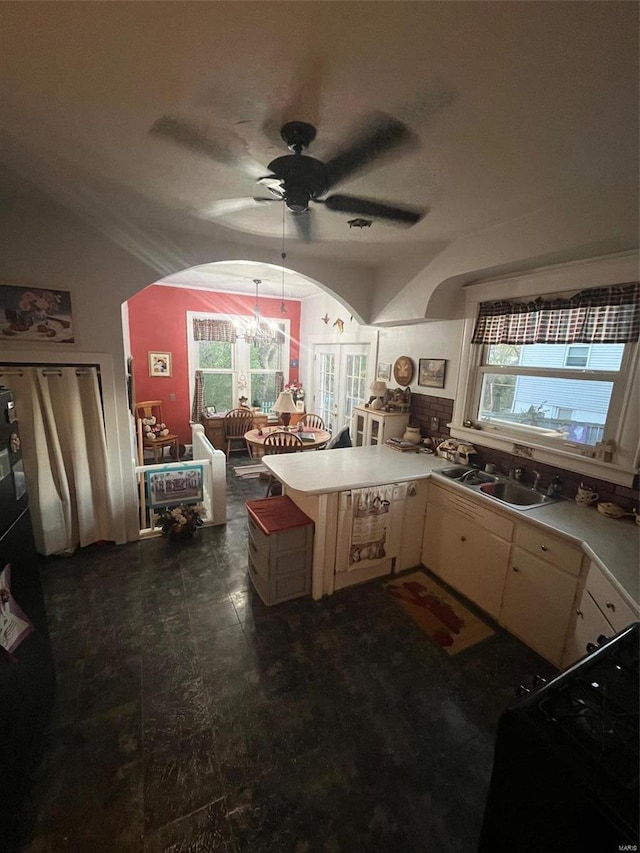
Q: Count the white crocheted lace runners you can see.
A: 0